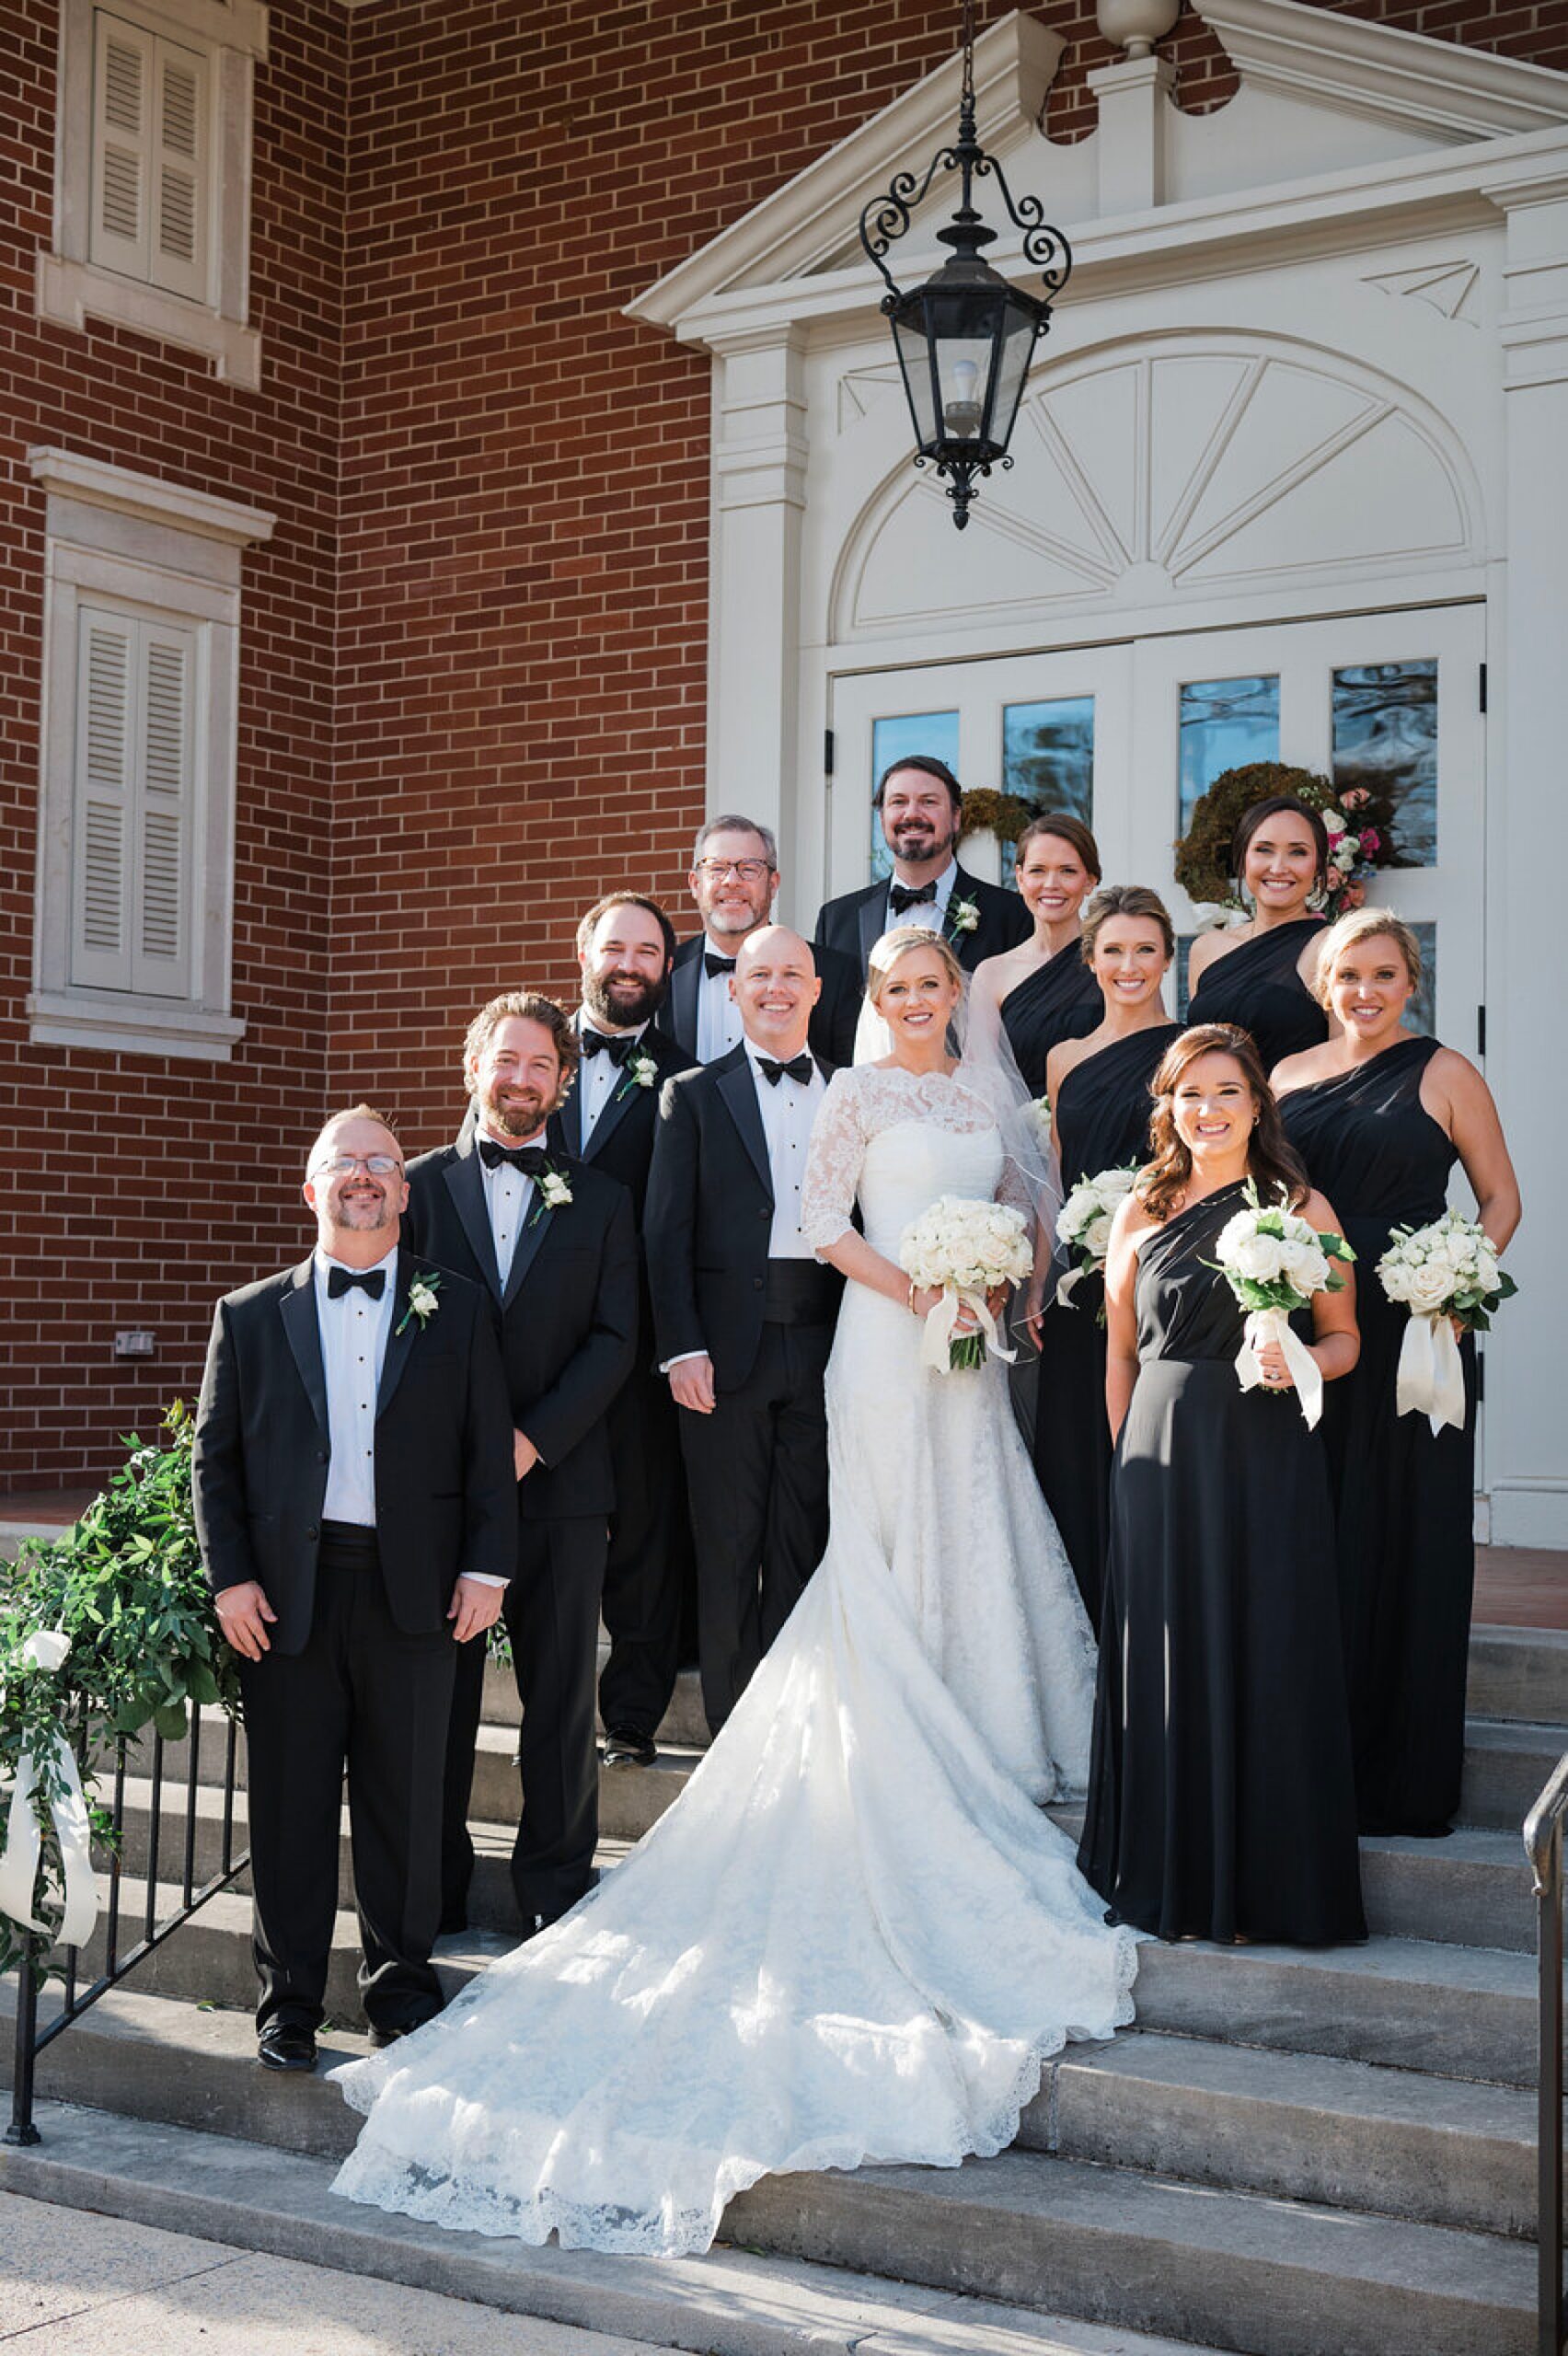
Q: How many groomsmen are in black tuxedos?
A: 5